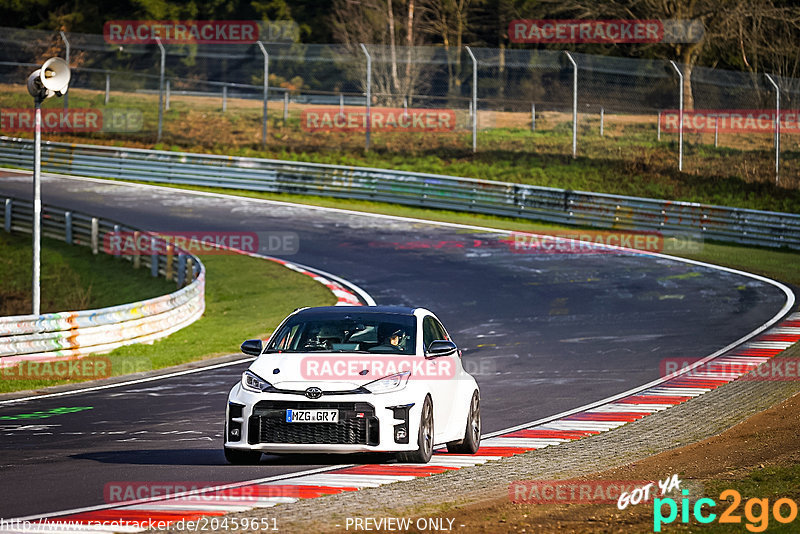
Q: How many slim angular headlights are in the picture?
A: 2